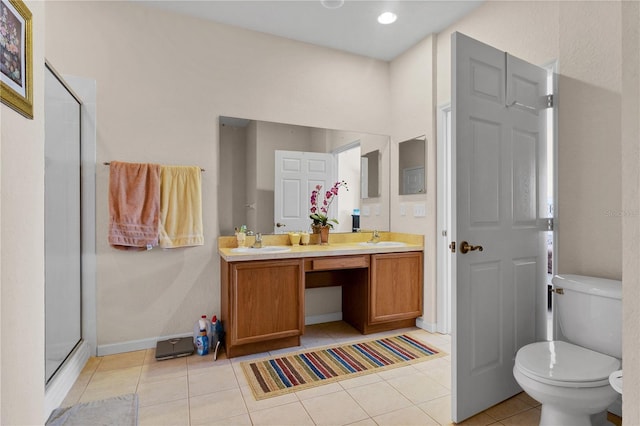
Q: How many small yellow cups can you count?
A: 2